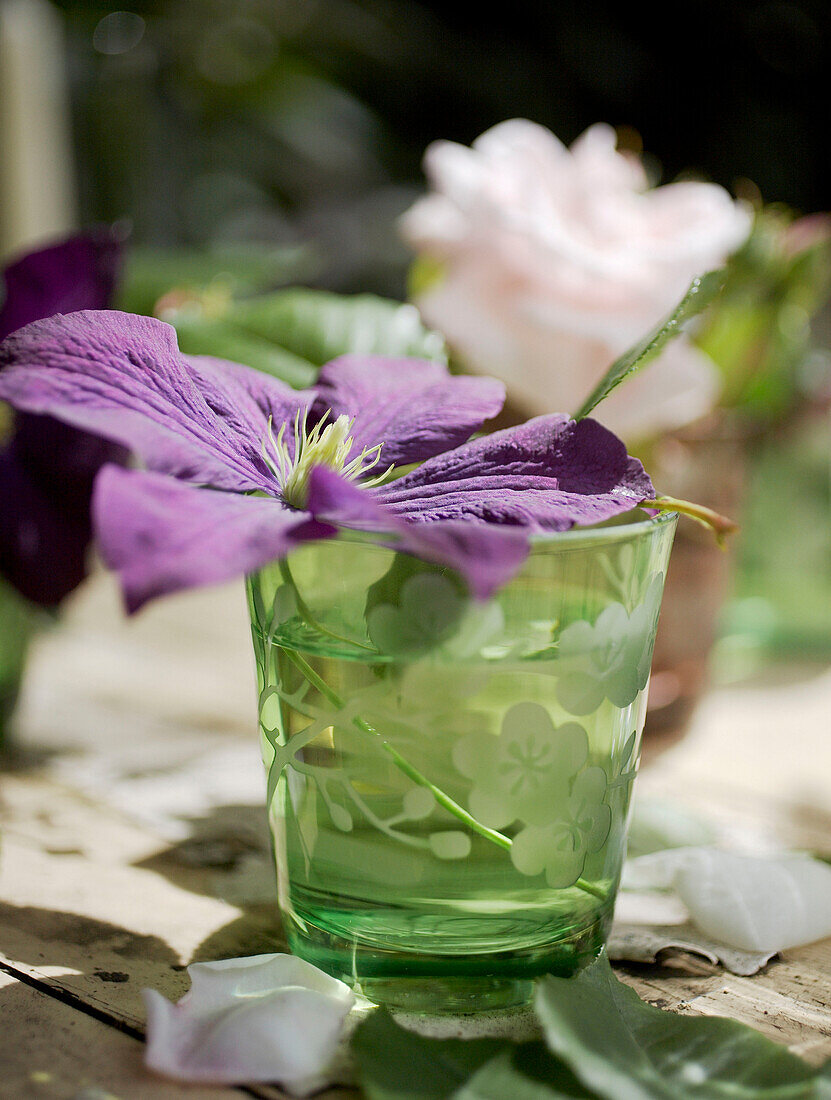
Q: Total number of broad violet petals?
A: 6